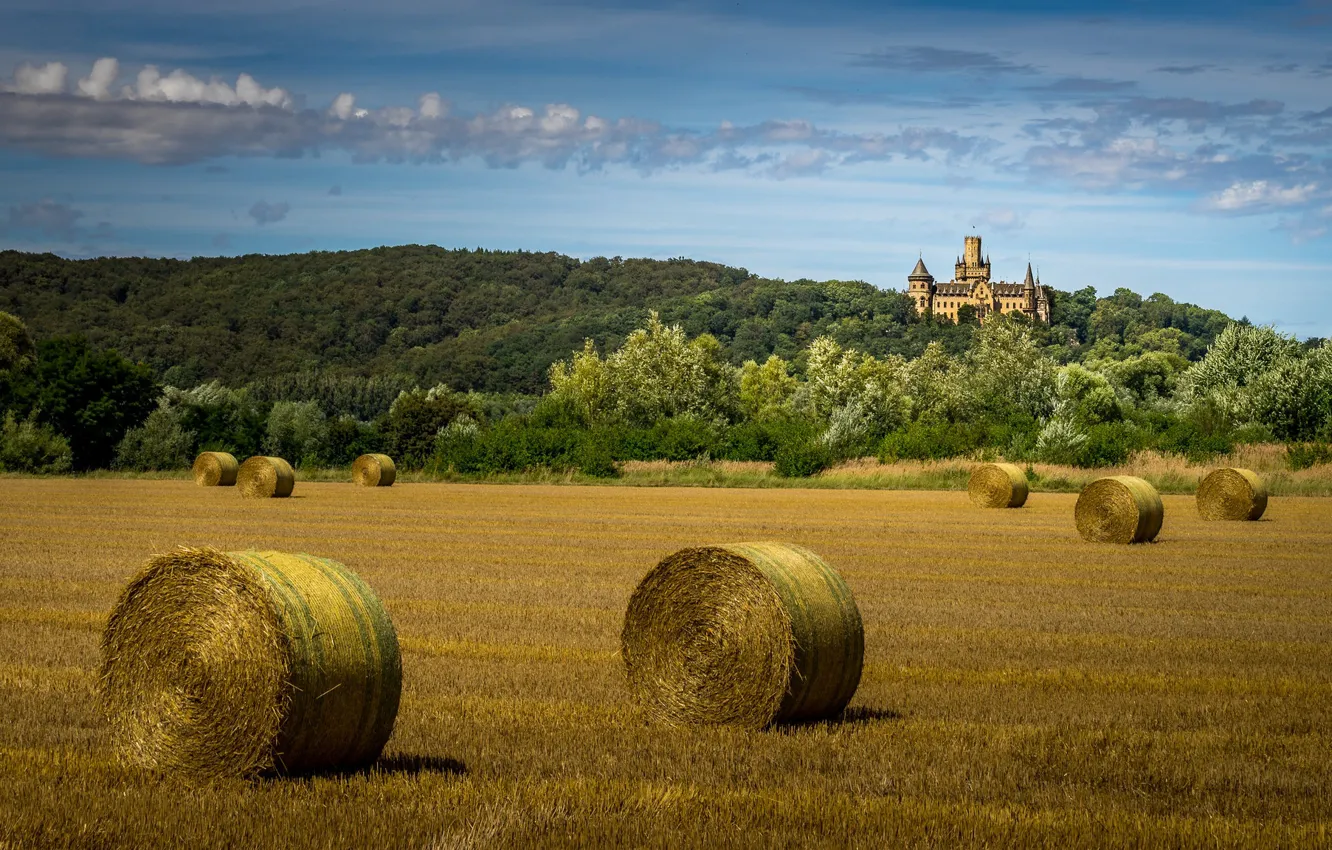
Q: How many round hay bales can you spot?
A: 8